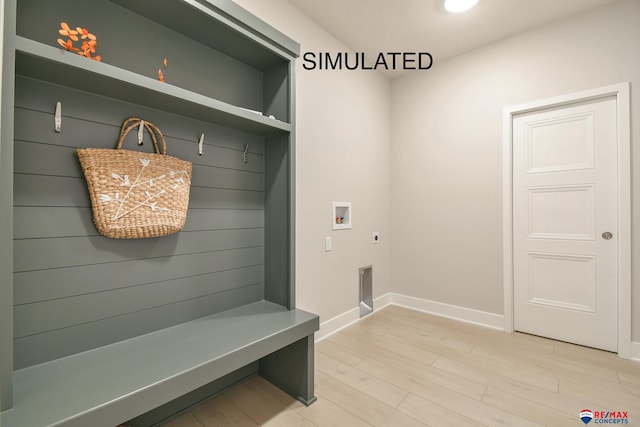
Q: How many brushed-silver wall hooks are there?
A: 4